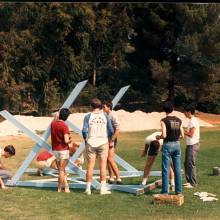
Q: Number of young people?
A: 8